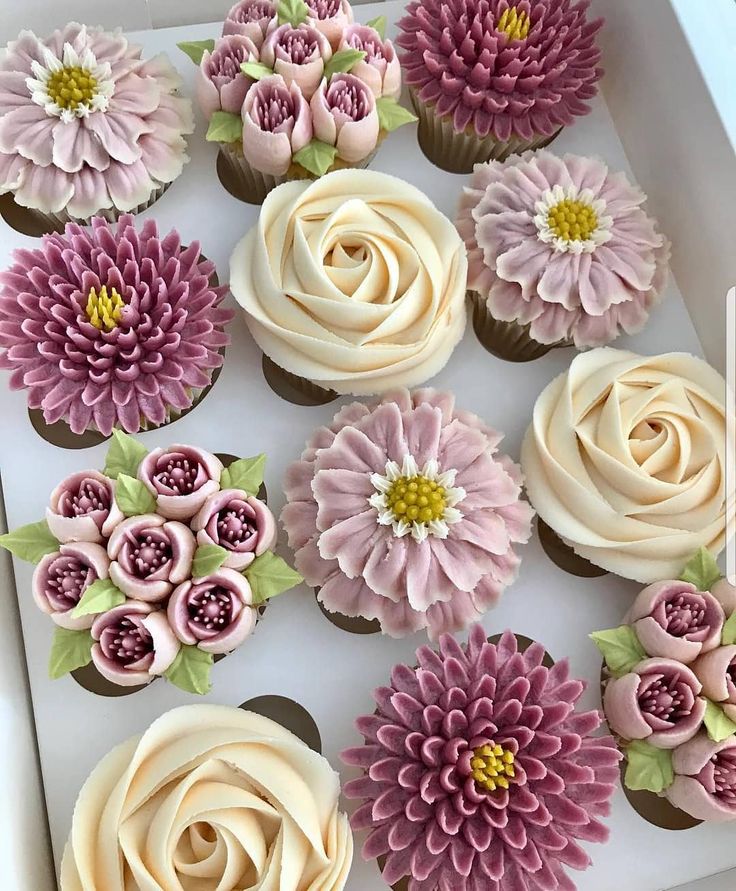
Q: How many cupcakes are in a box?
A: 12